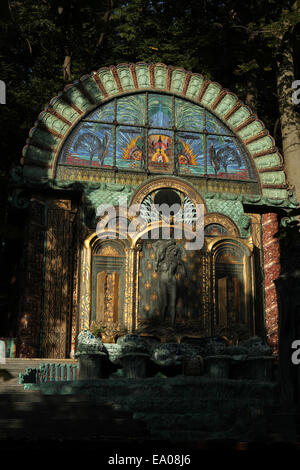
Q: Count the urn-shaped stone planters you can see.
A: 4